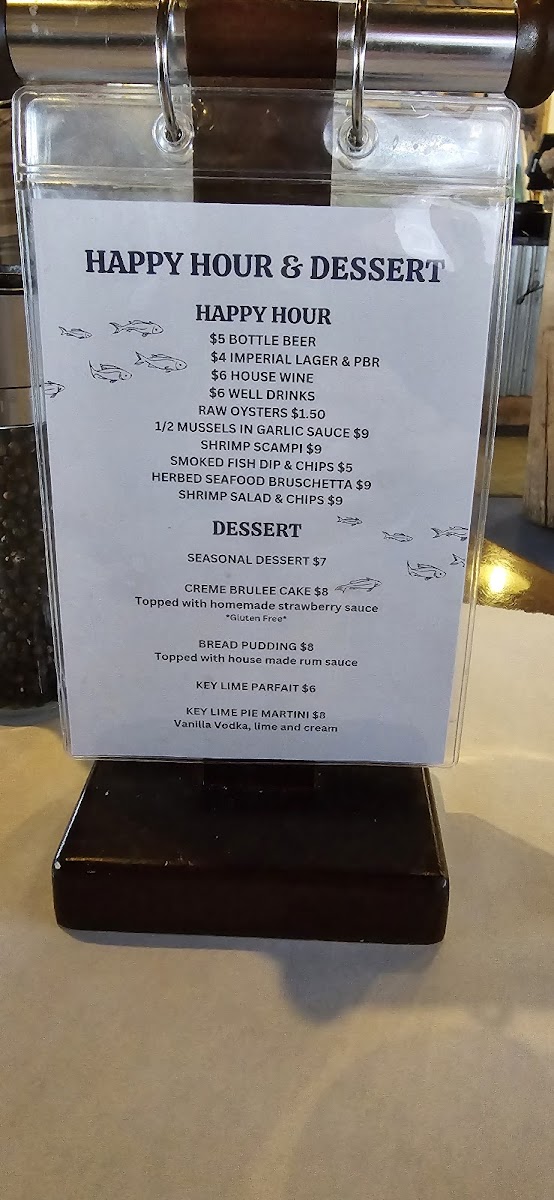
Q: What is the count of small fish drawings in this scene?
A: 11